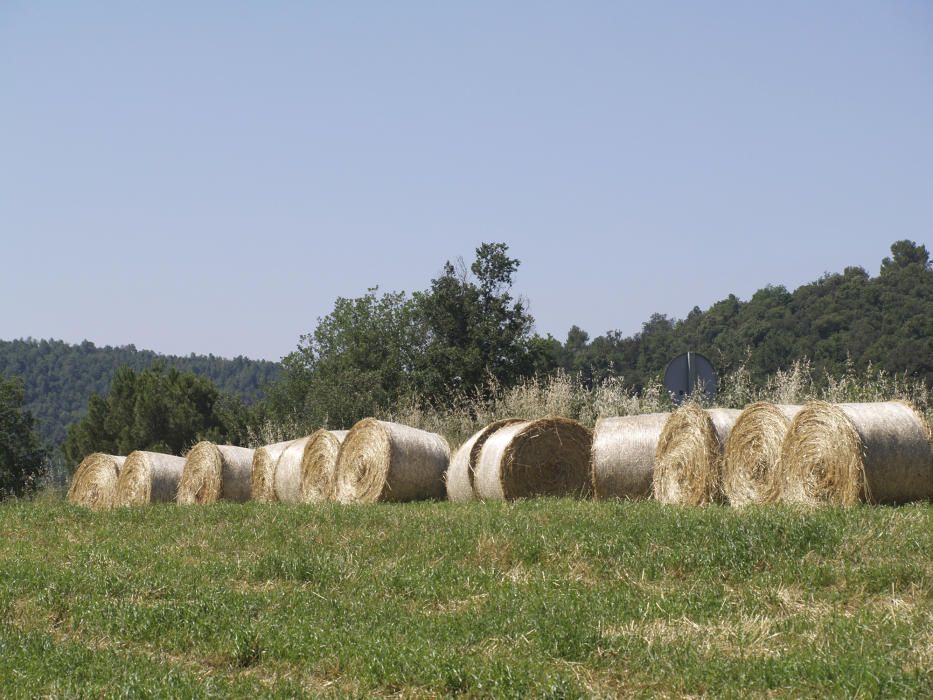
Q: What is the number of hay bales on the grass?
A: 13